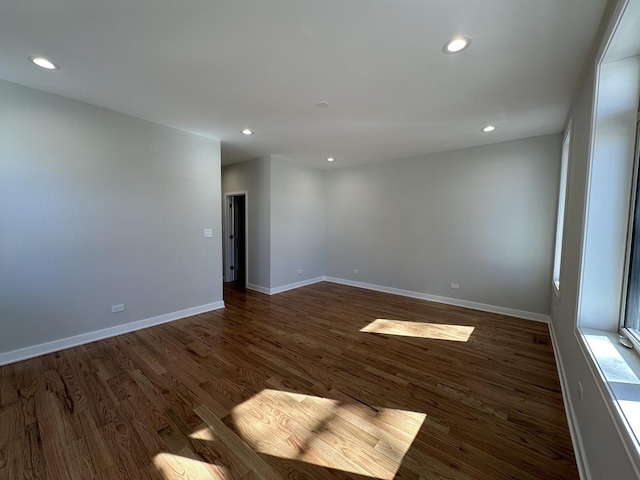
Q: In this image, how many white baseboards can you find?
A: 5